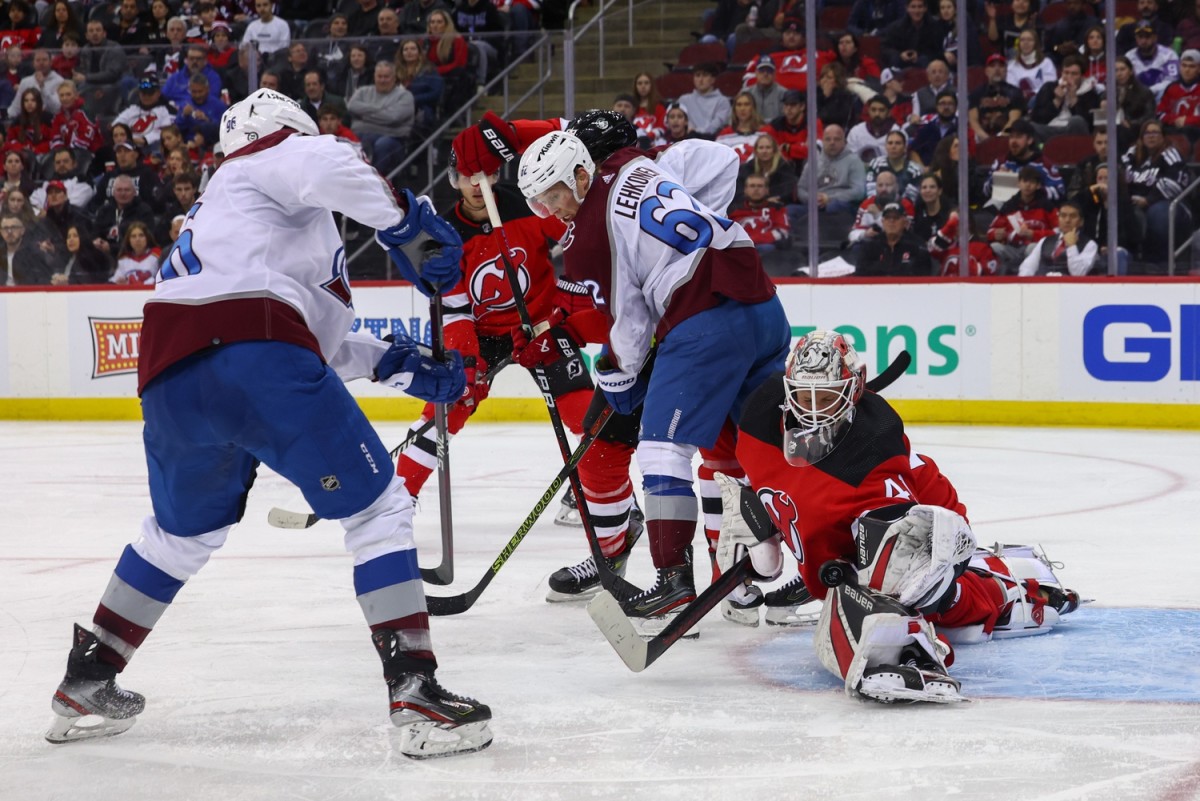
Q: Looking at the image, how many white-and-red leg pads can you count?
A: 2